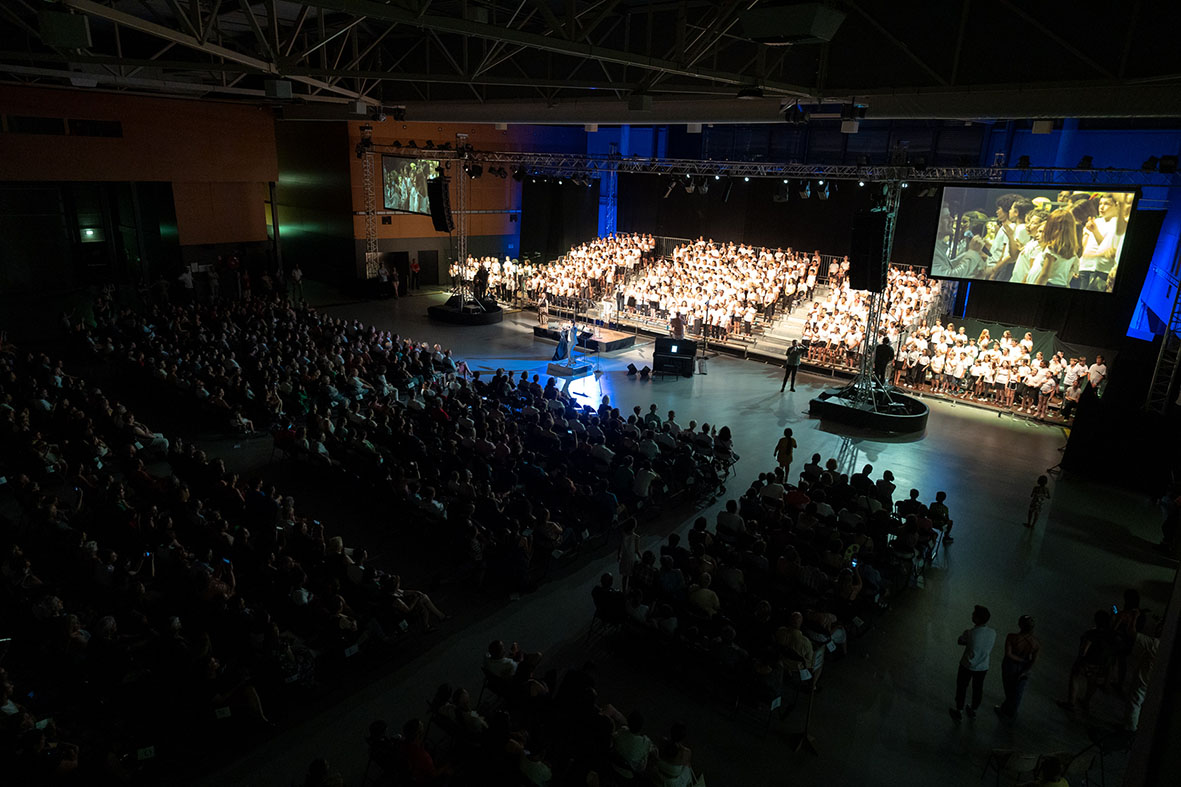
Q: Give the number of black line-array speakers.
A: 2